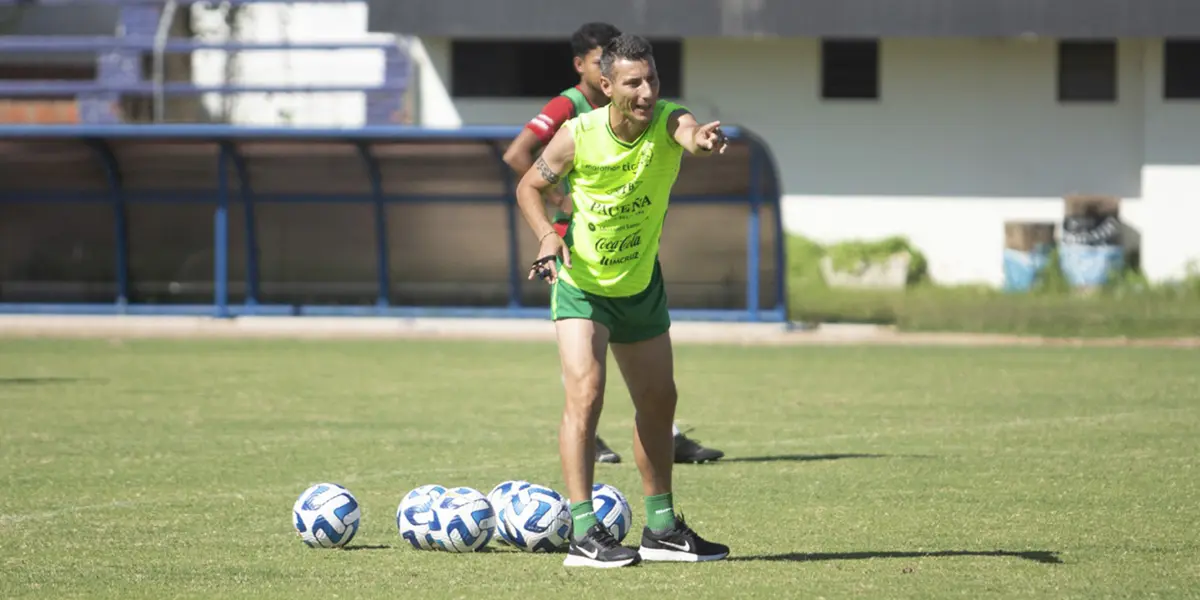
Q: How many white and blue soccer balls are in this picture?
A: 6